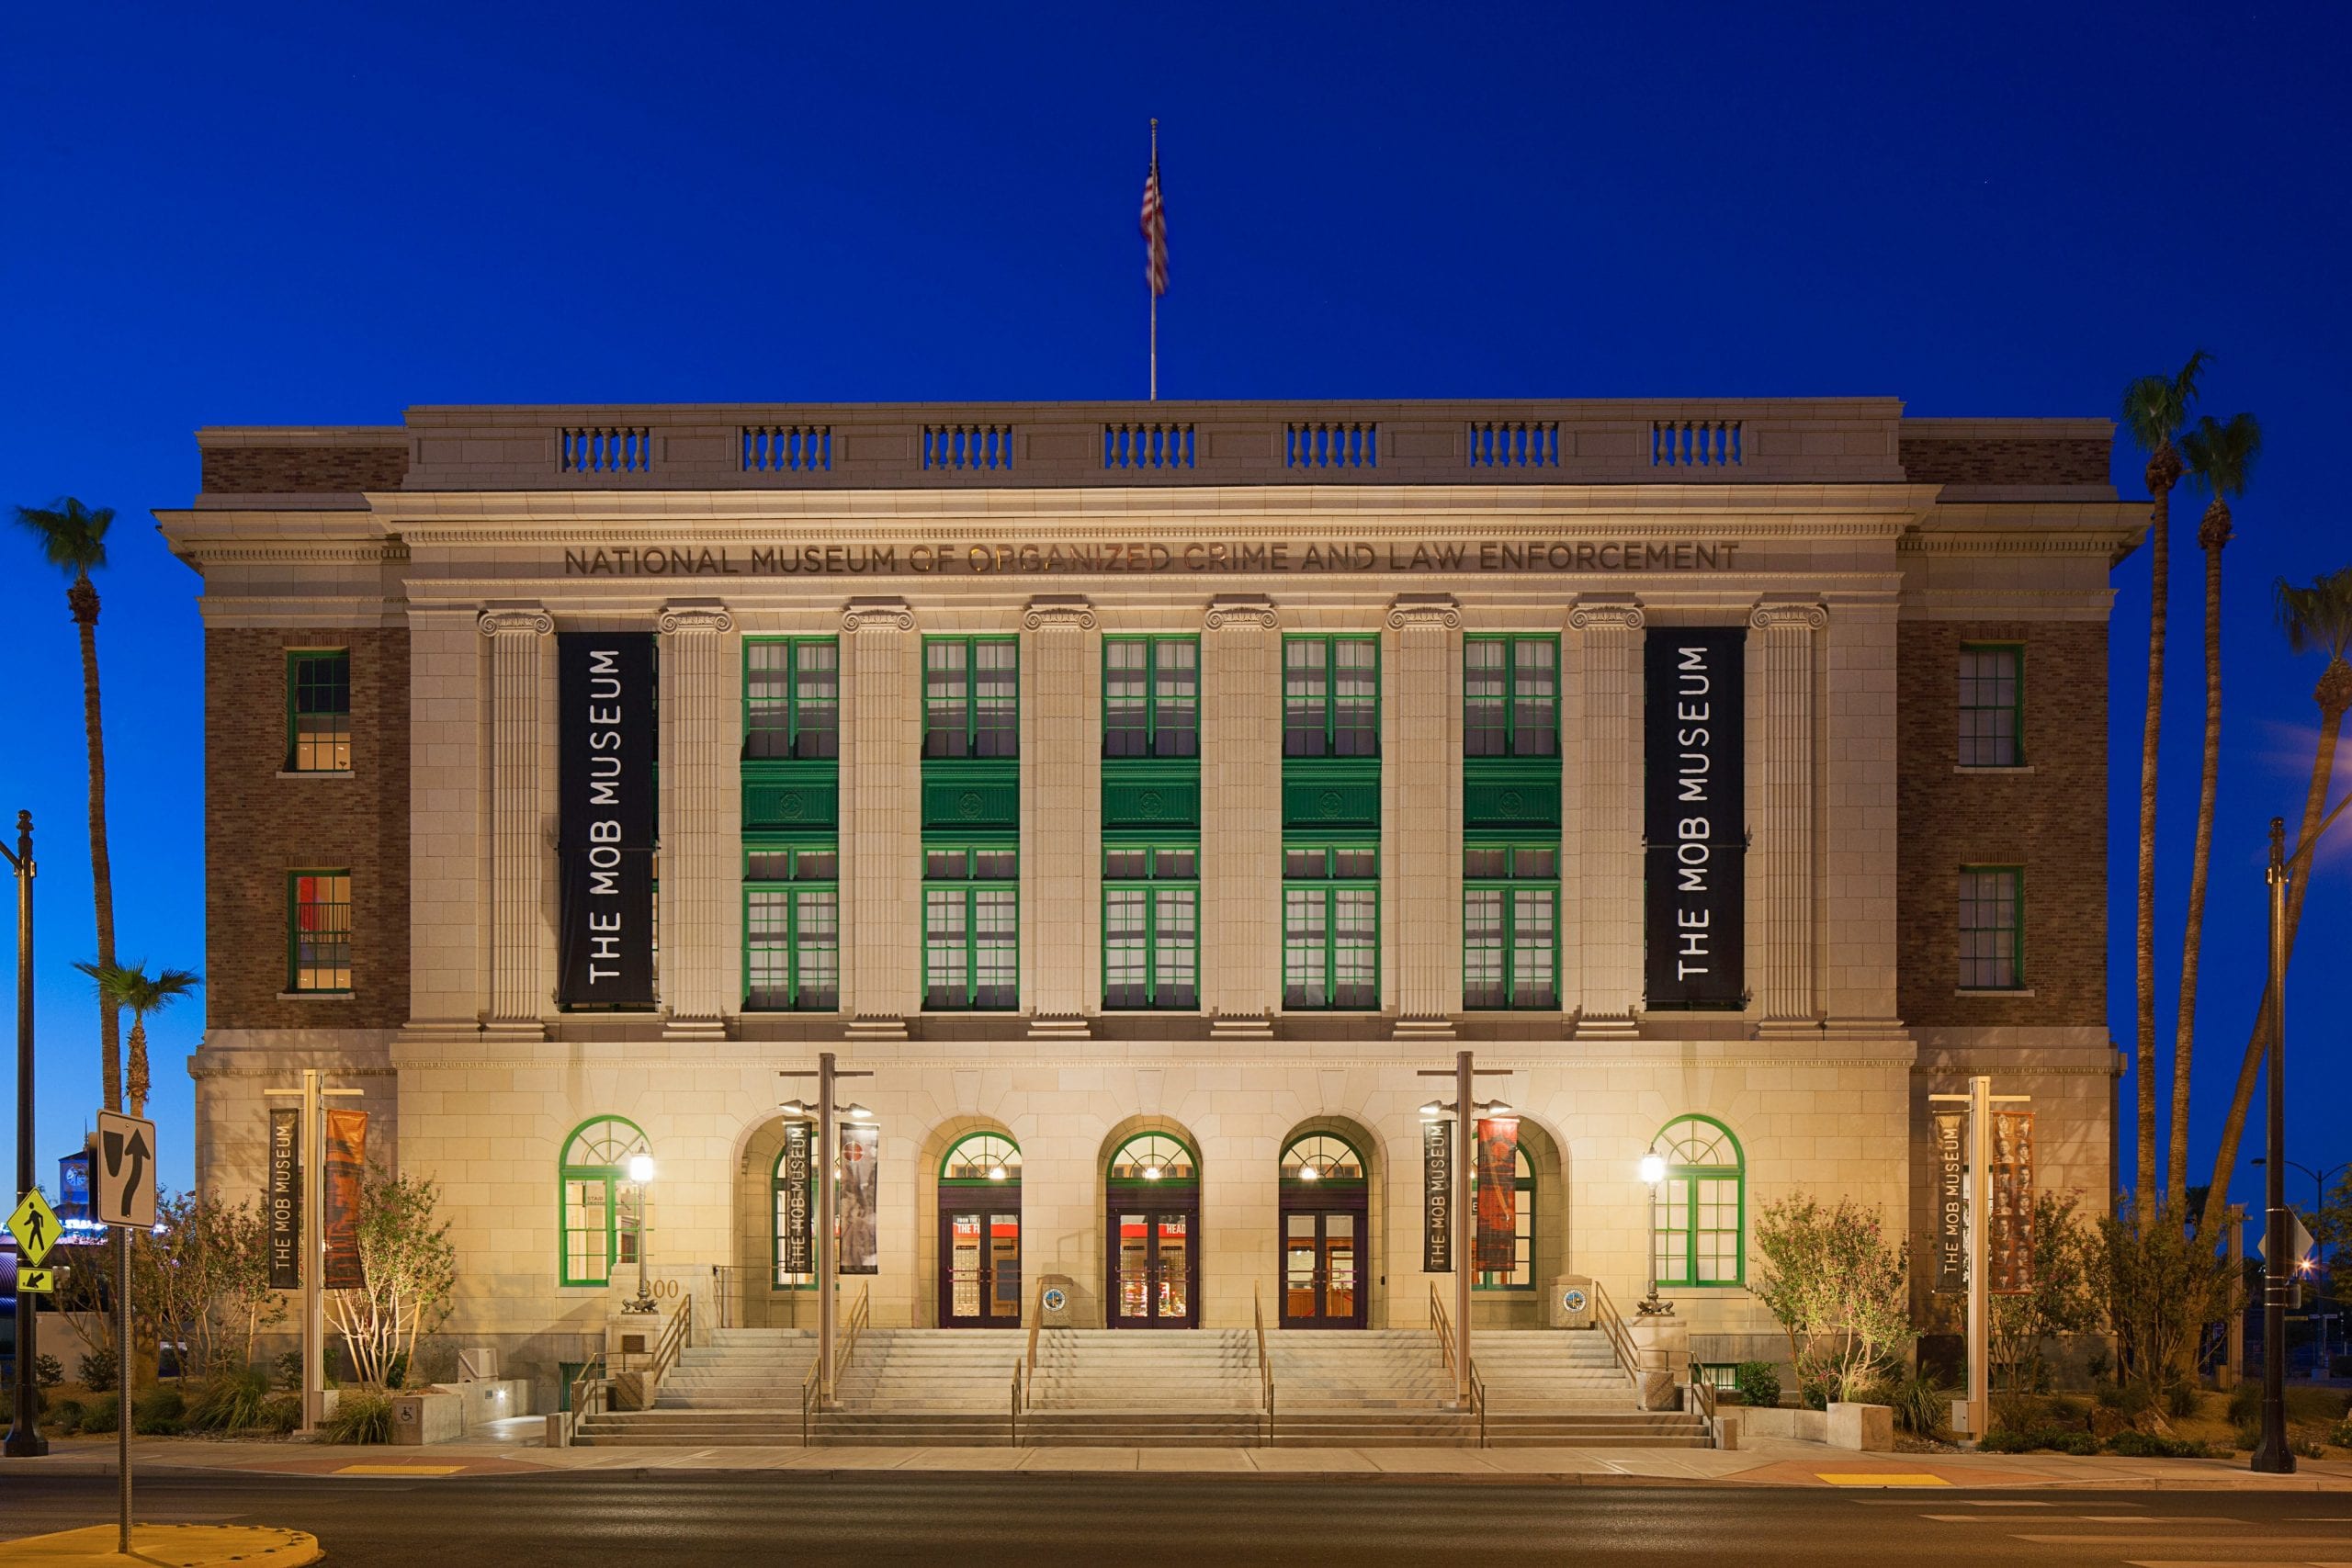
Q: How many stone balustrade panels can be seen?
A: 7